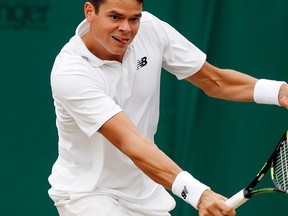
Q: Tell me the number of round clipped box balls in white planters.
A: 0